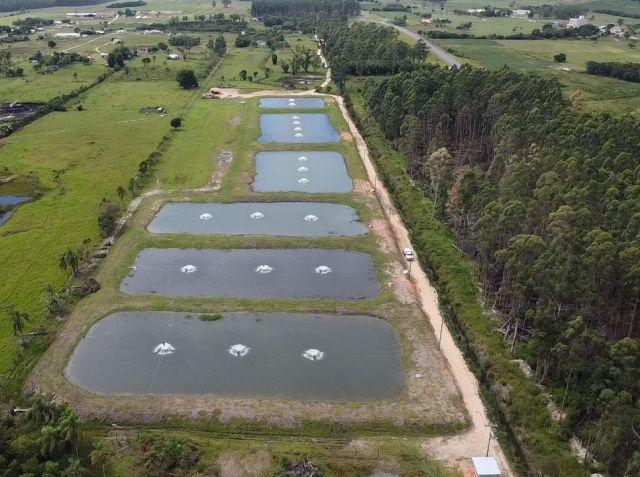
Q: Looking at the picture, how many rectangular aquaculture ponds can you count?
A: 6